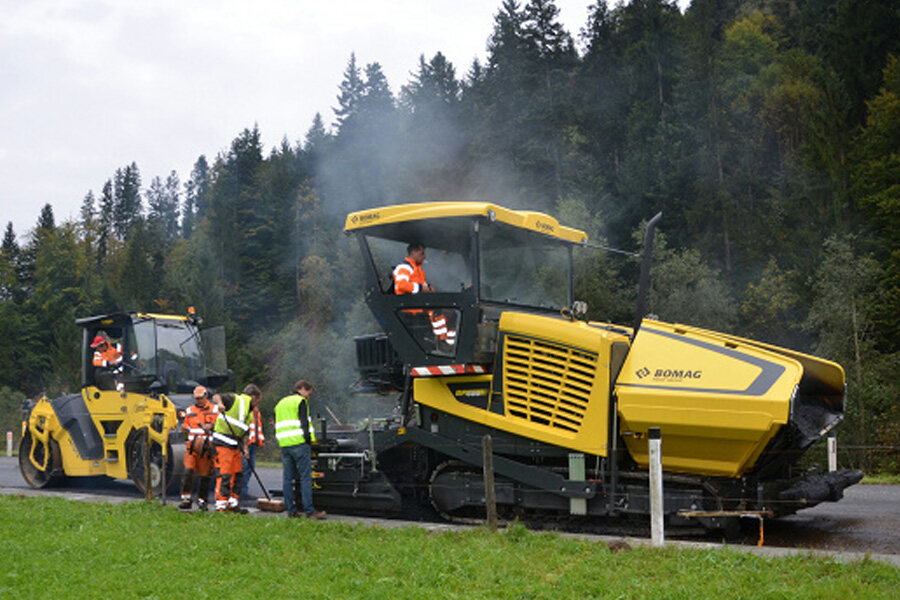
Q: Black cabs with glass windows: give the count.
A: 2